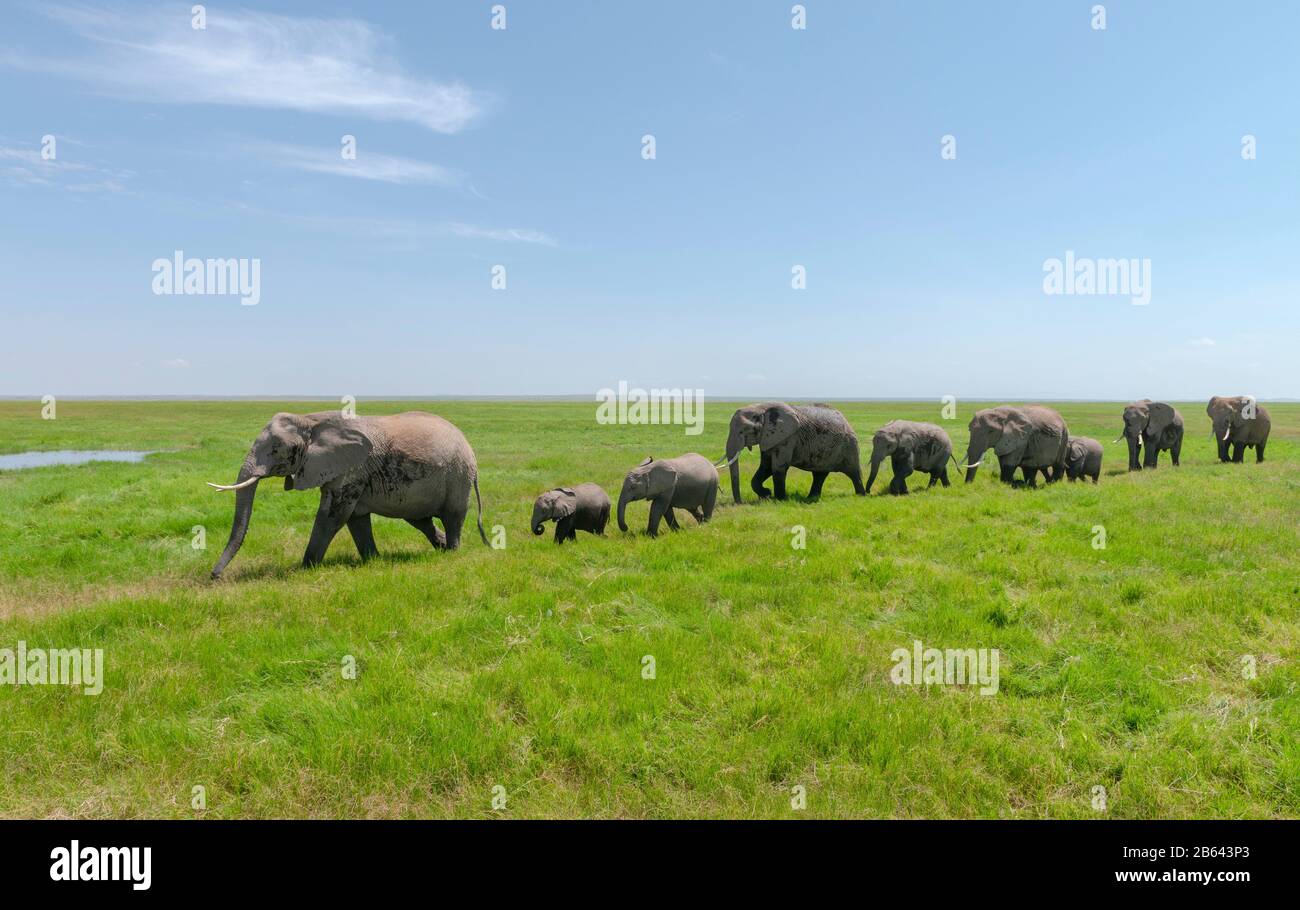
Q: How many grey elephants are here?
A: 9